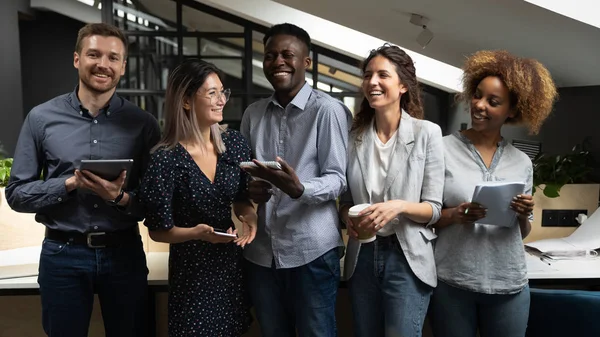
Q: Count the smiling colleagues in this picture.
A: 5